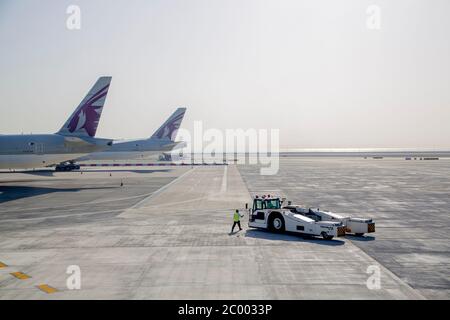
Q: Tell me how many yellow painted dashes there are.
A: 3